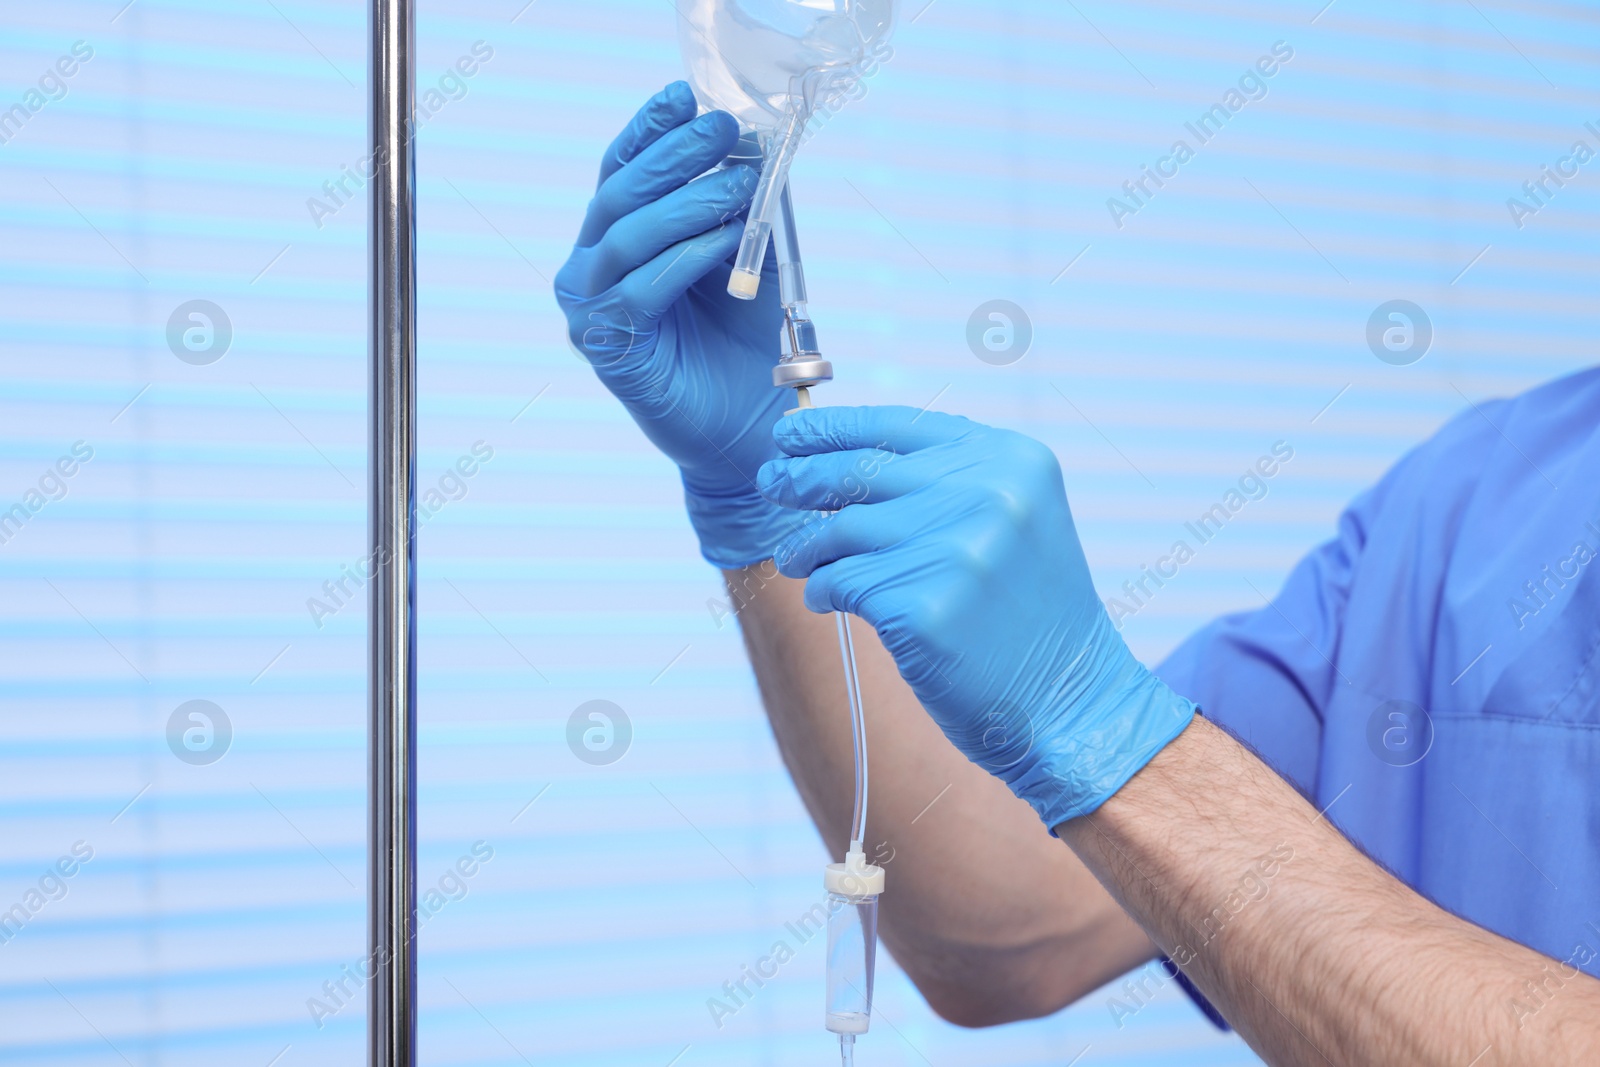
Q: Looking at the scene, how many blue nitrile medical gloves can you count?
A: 2